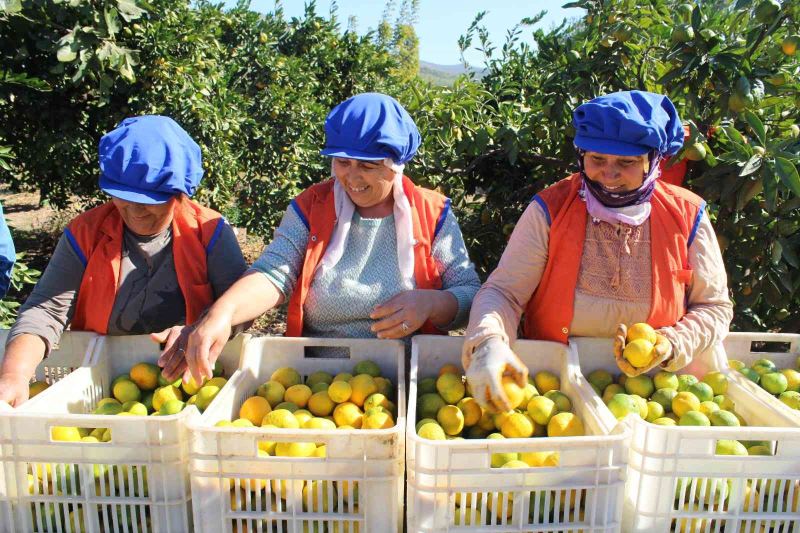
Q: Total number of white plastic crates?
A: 6